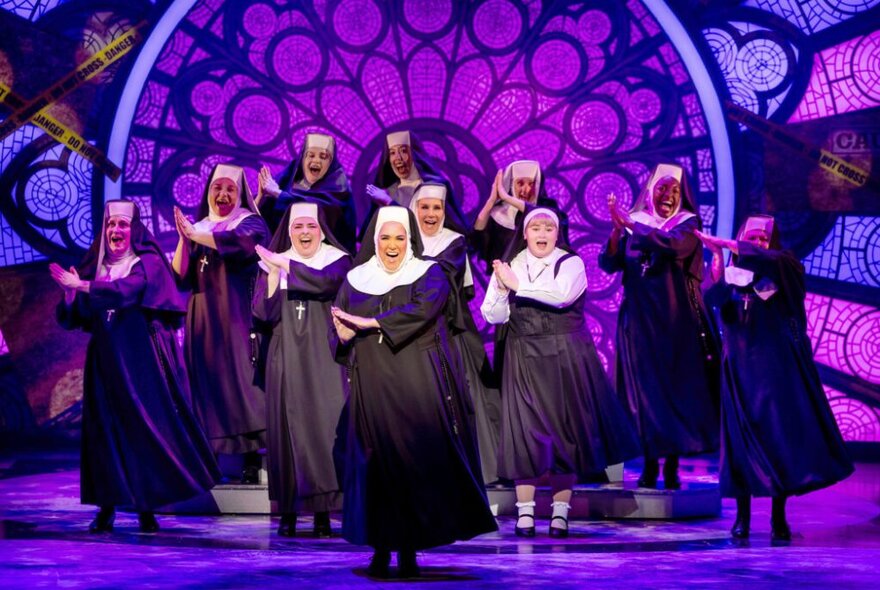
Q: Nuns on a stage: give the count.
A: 11